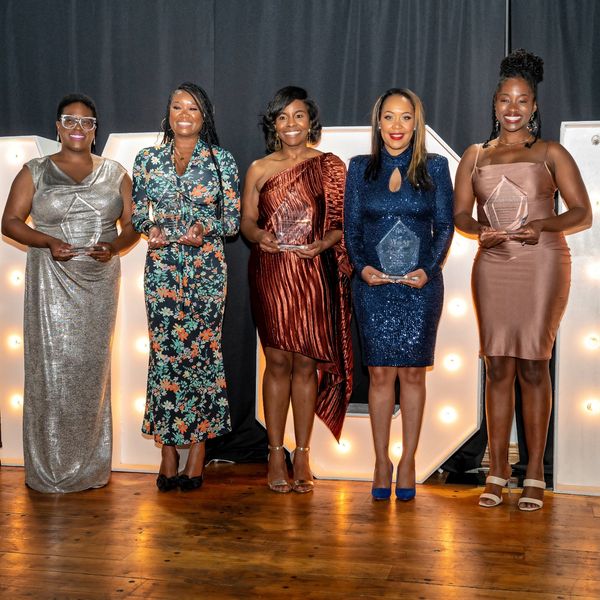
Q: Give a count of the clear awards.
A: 5